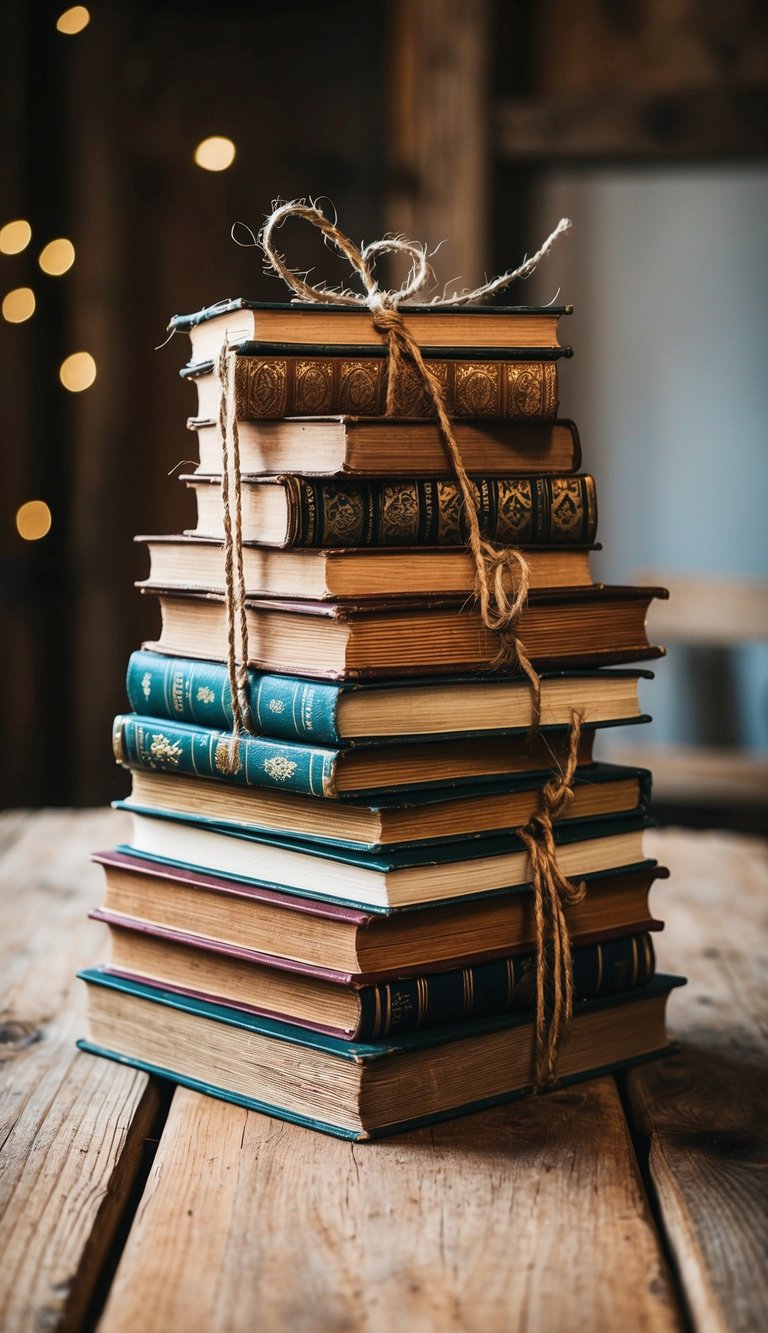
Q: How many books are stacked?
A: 13